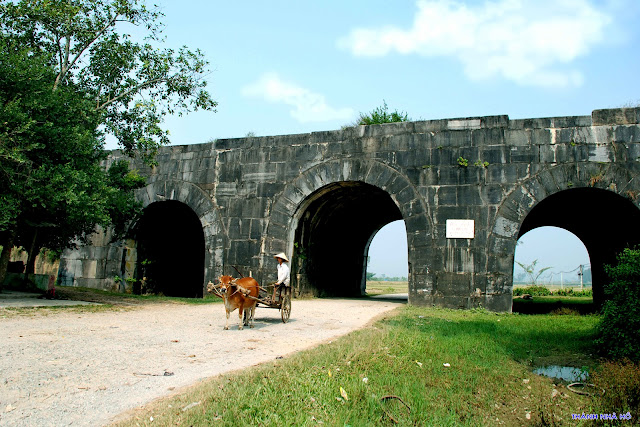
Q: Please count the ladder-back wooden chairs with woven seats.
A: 0